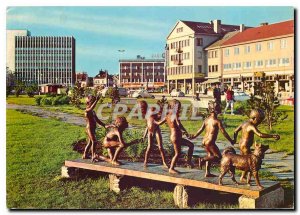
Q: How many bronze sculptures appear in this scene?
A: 7